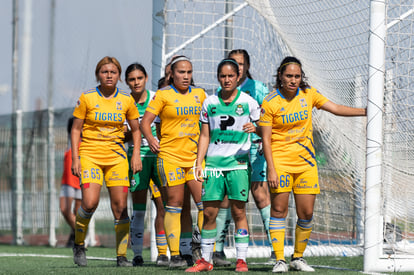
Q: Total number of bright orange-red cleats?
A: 2